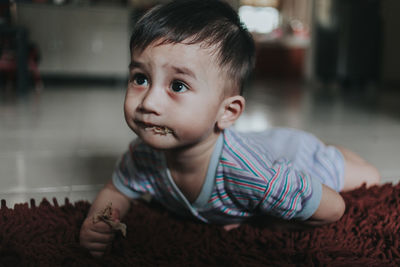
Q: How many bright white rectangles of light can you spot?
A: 1